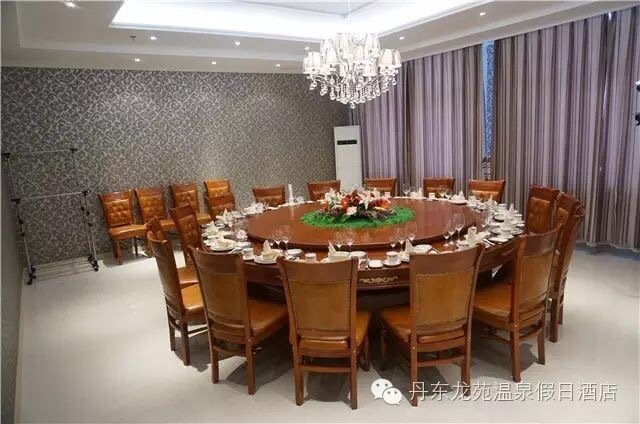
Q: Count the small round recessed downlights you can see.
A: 9